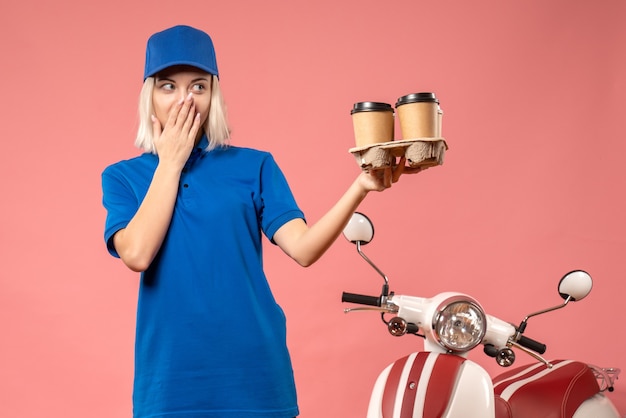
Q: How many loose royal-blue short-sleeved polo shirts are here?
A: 1